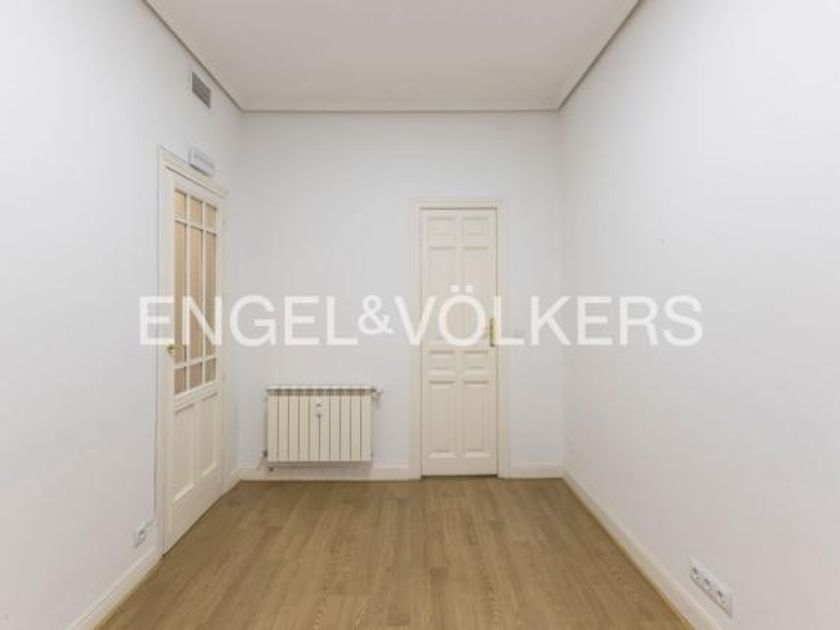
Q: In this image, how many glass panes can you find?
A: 9